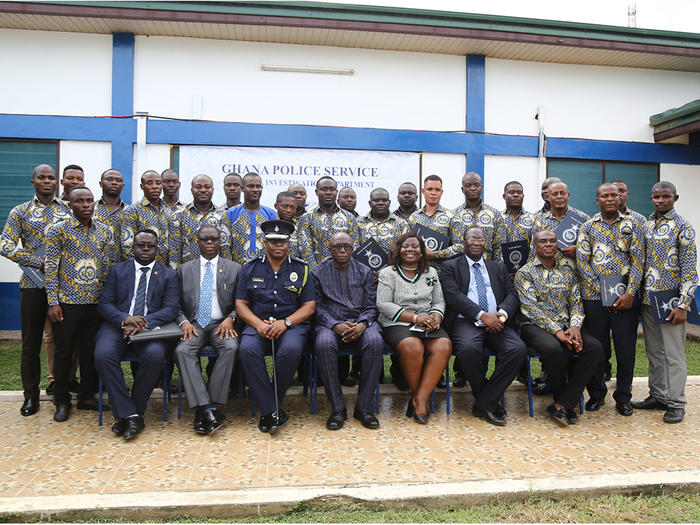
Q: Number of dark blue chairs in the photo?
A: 7